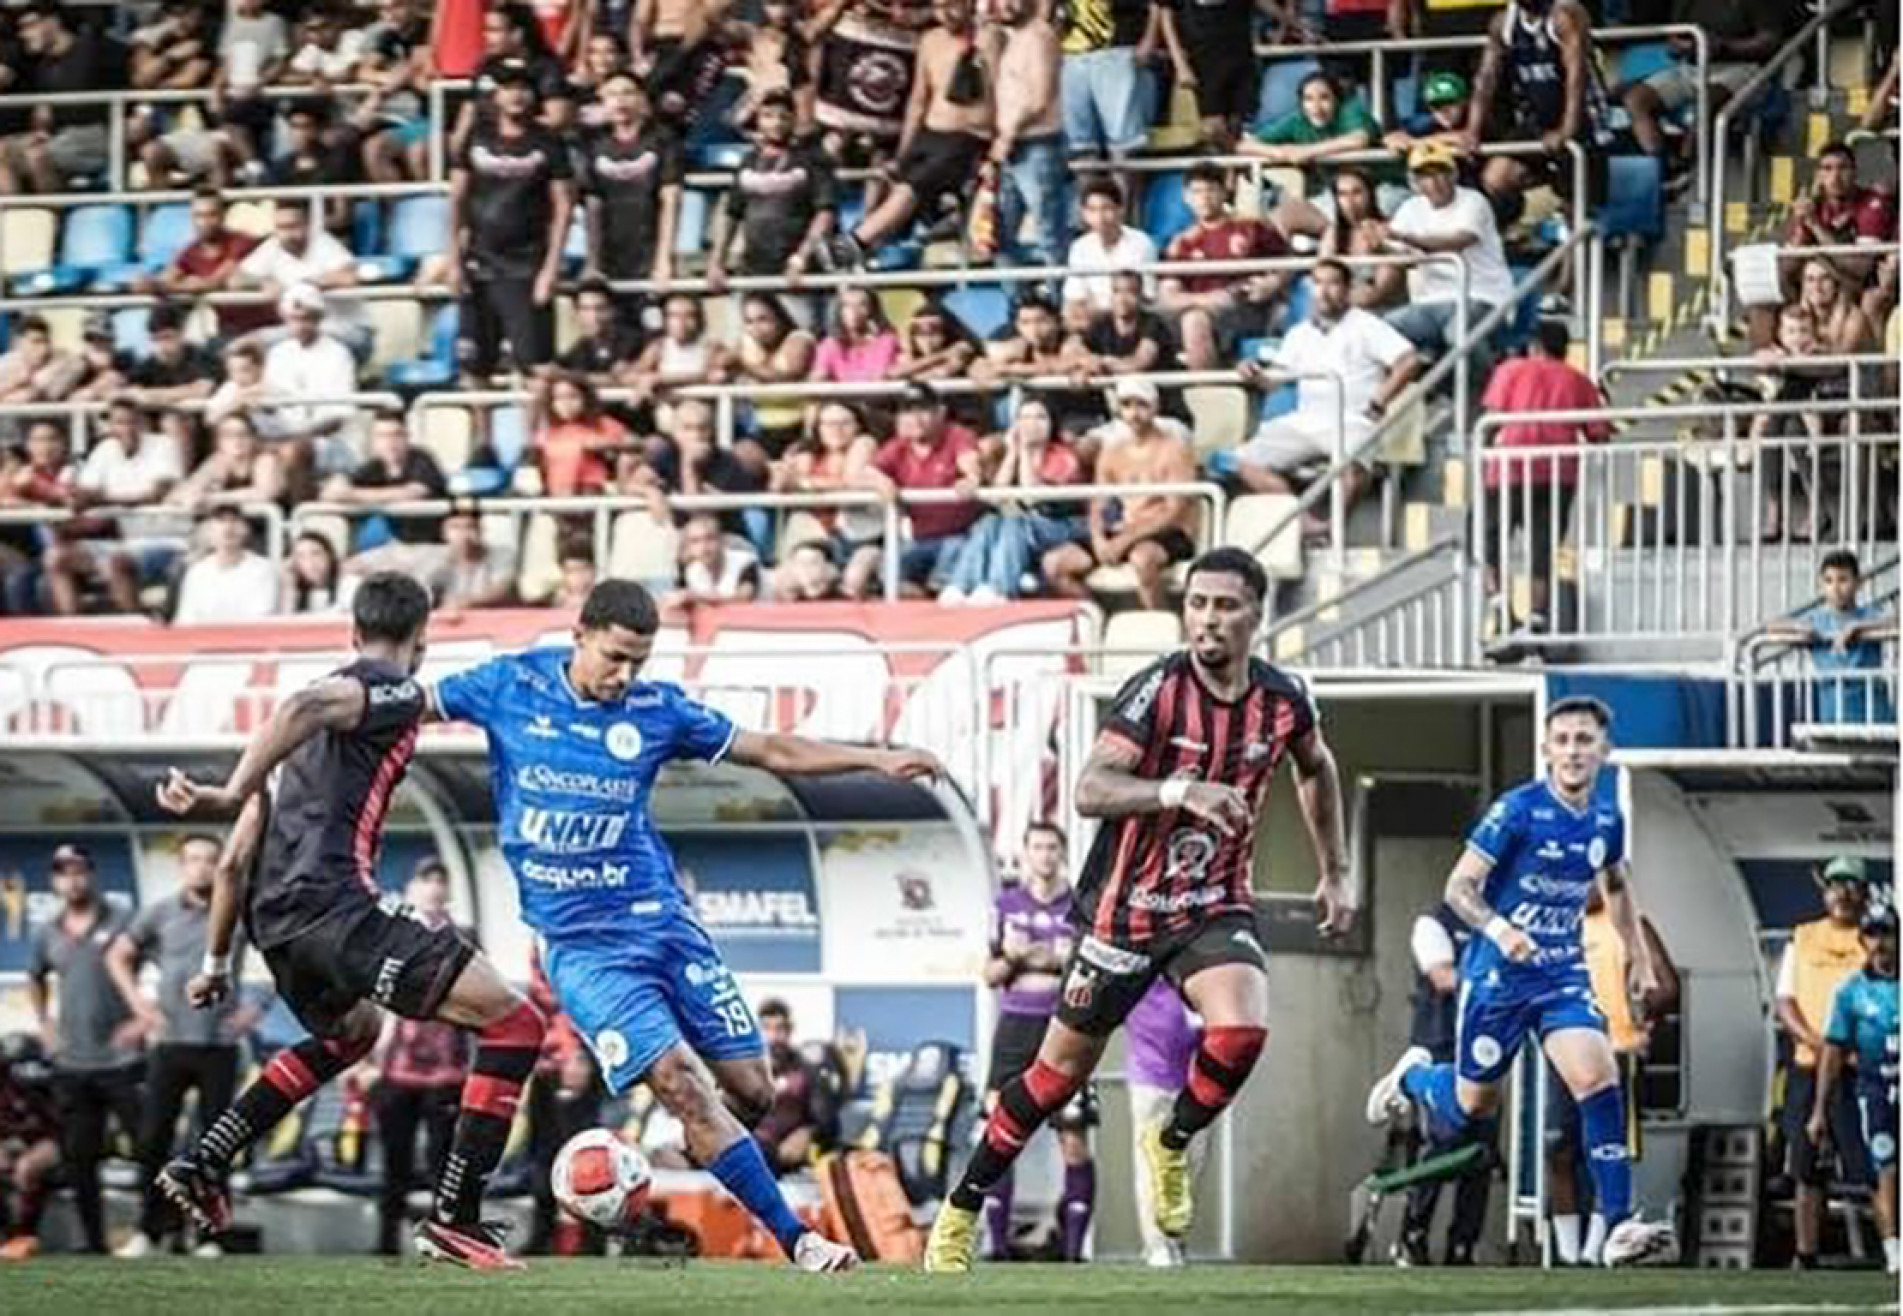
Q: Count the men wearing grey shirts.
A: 2